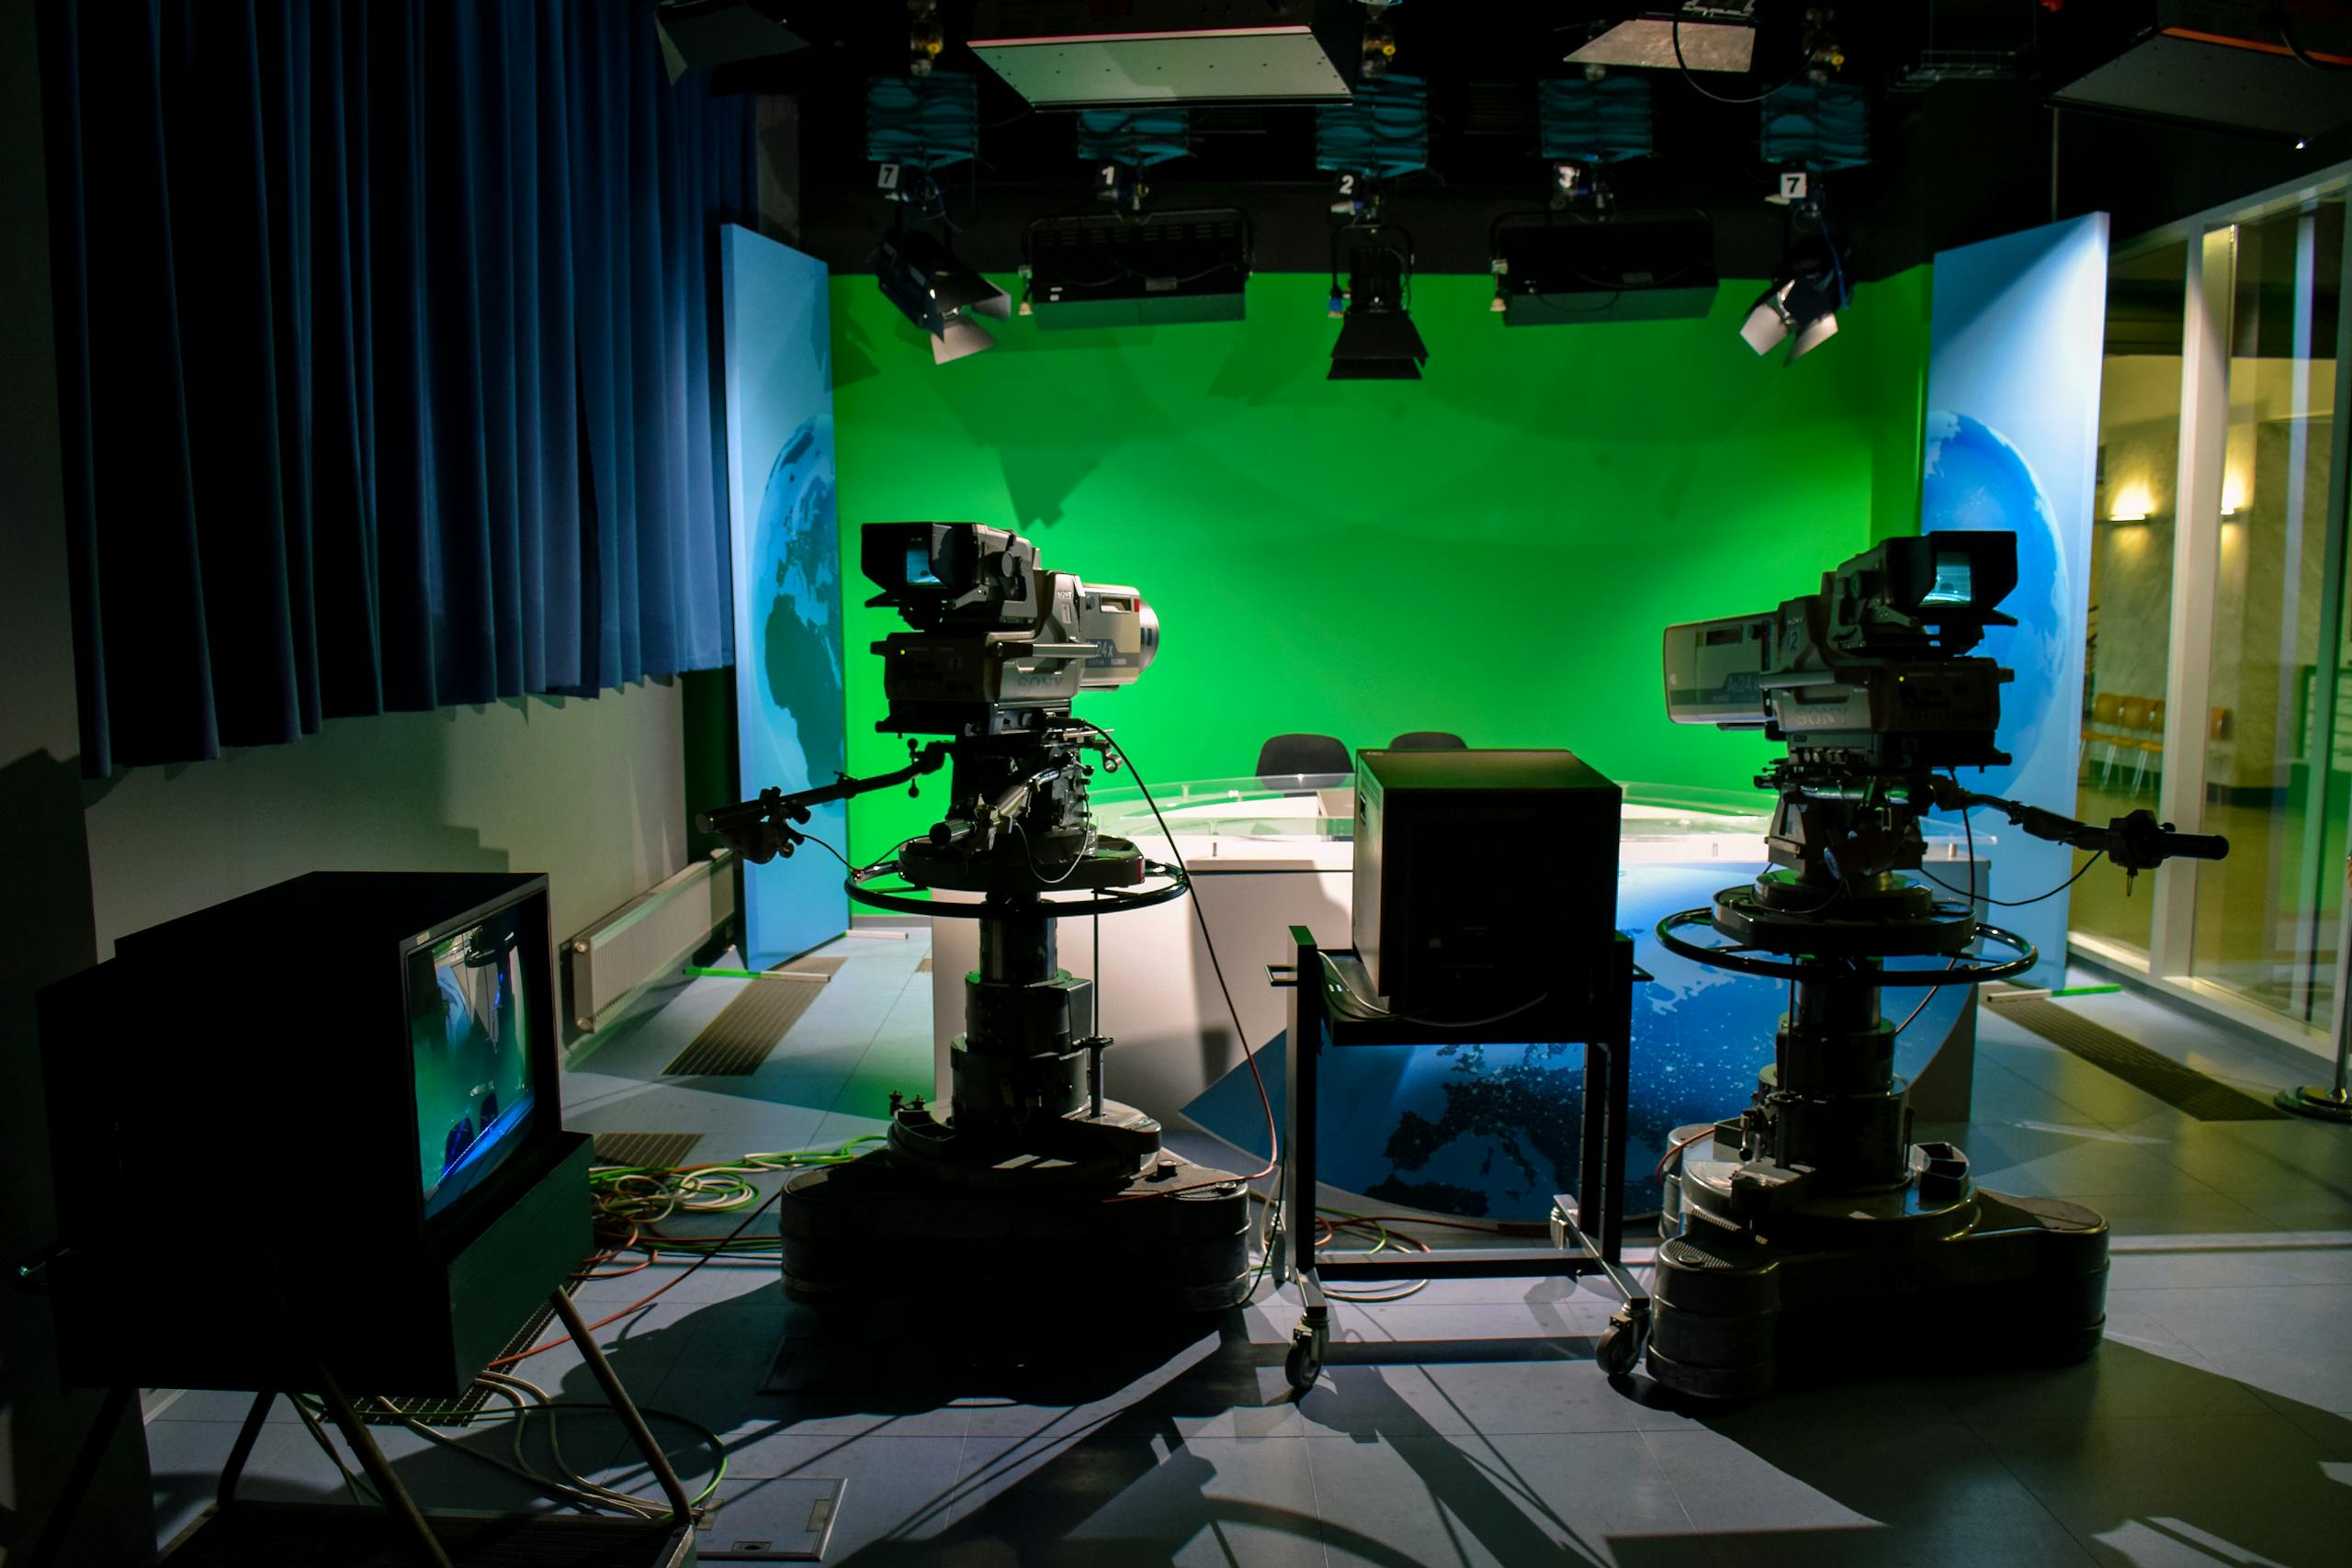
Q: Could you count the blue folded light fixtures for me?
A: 5